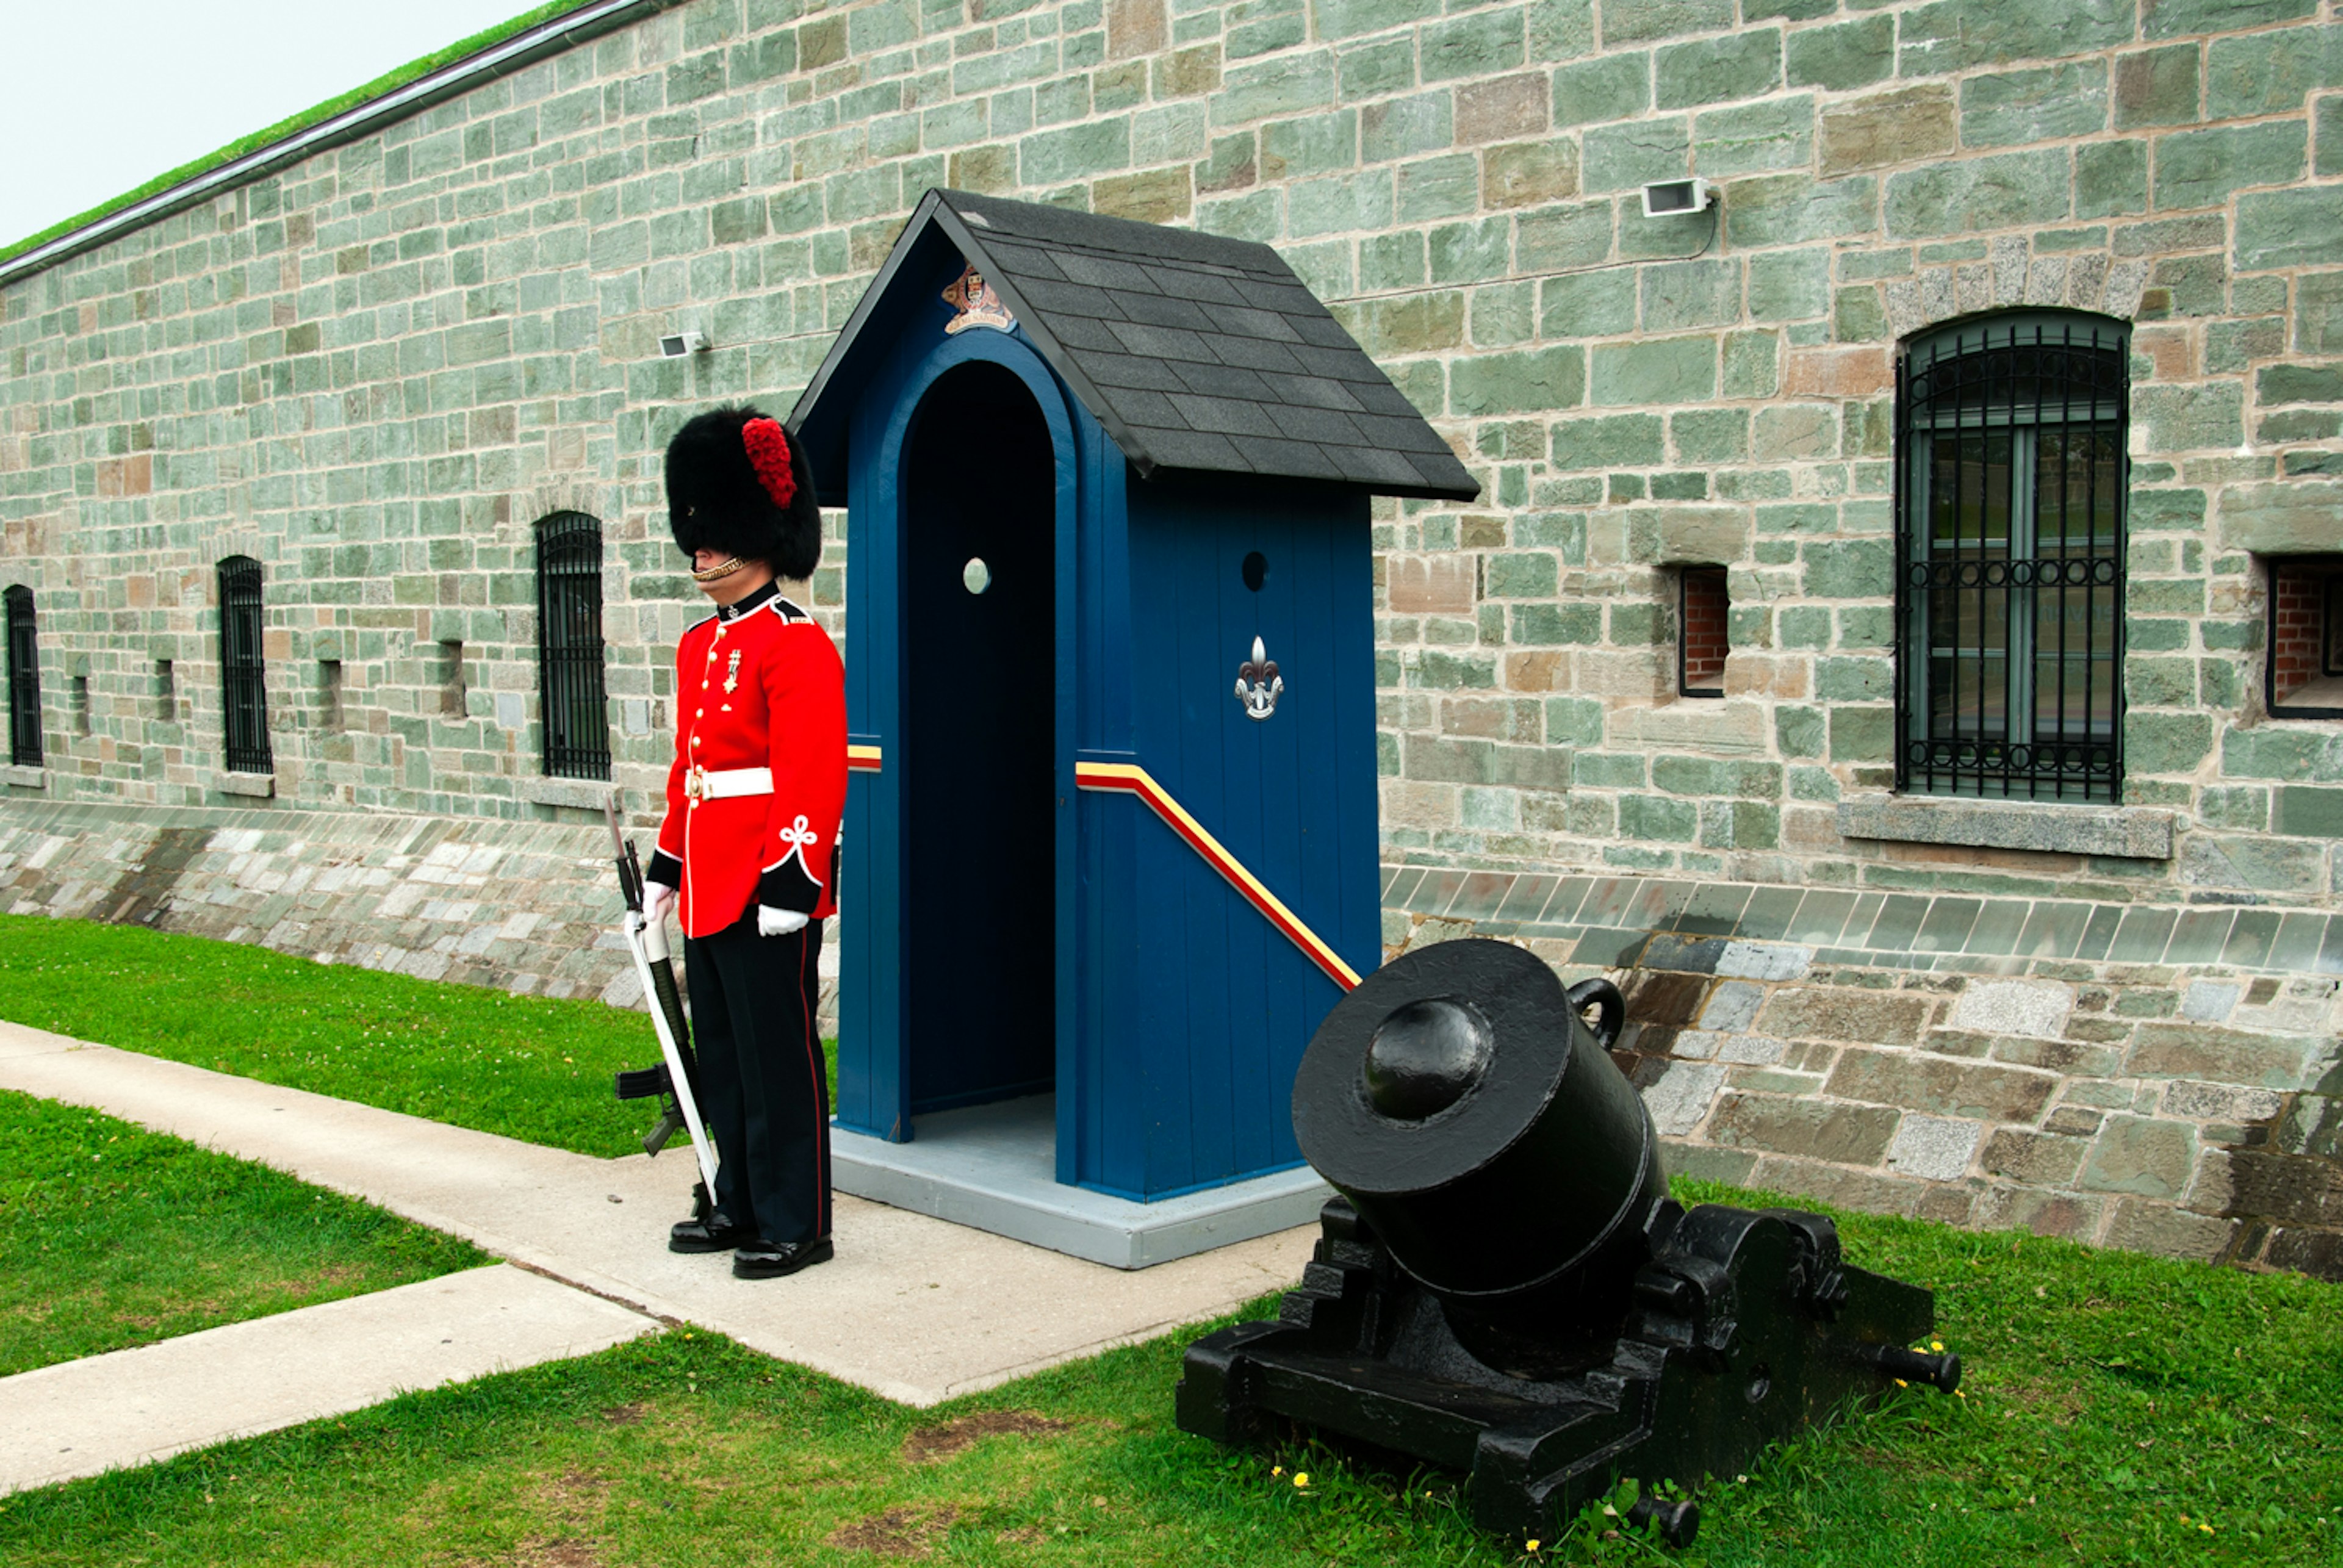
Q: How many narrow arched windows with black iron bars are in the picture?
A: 4